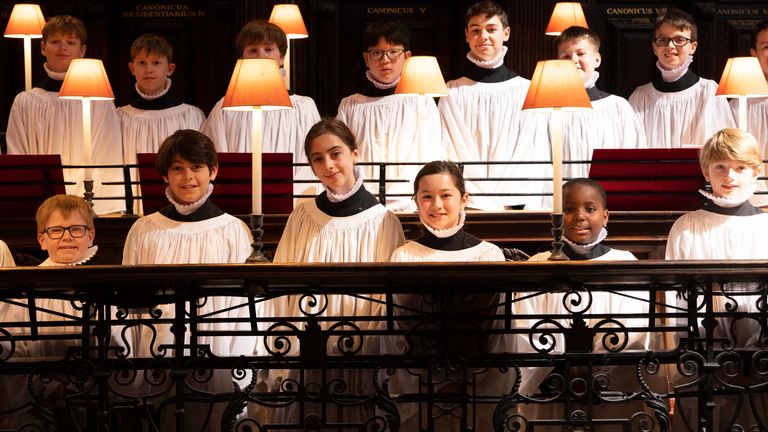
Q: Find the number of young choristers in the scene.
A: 14